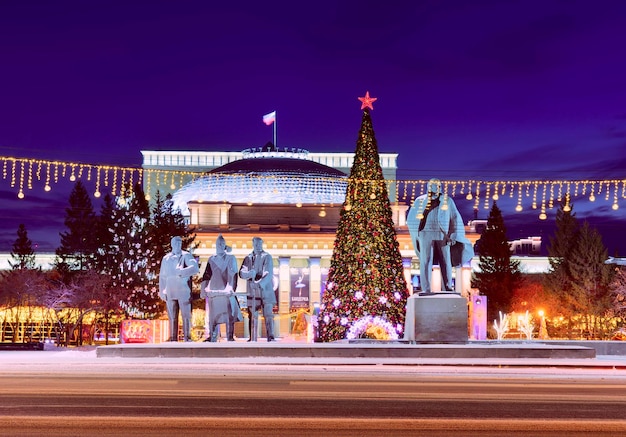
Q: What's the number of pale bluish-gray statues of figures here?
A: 4